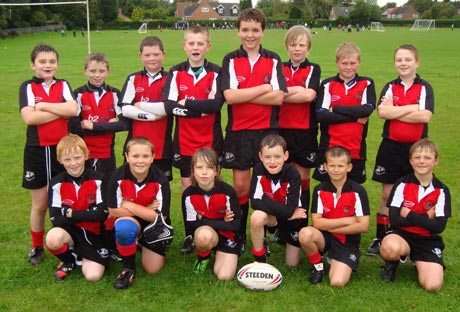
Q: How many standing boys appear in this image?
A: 8